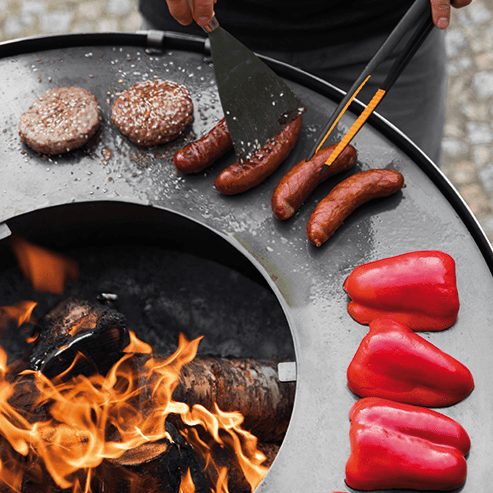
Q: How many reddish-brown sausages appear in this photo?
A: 4